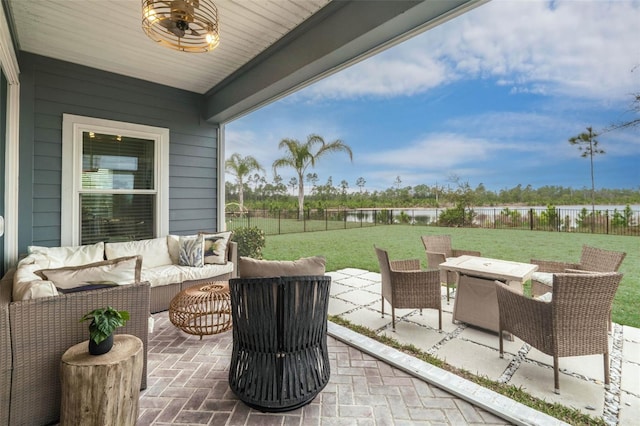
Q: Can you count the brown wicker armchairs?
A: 4